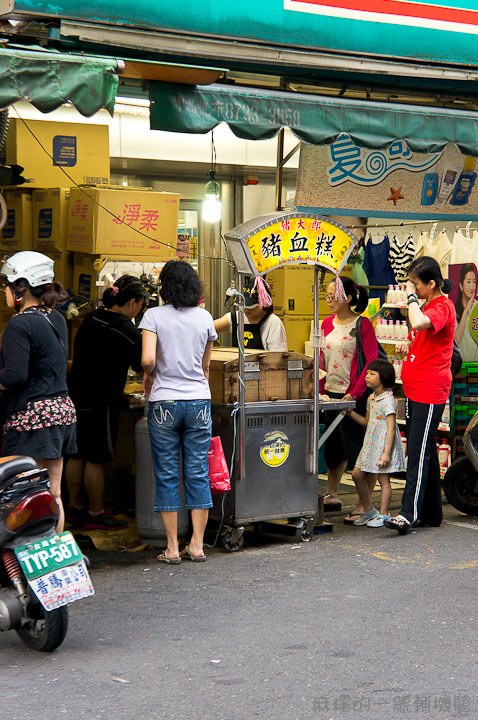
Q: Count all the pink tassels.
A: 2